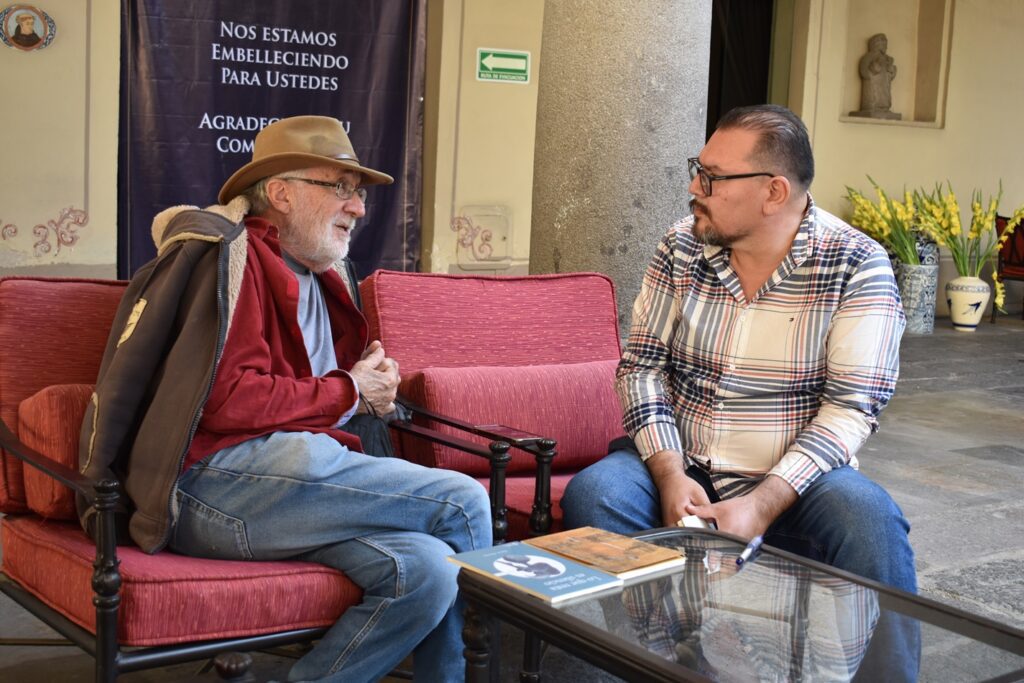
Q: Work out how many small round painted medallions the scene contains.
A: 1